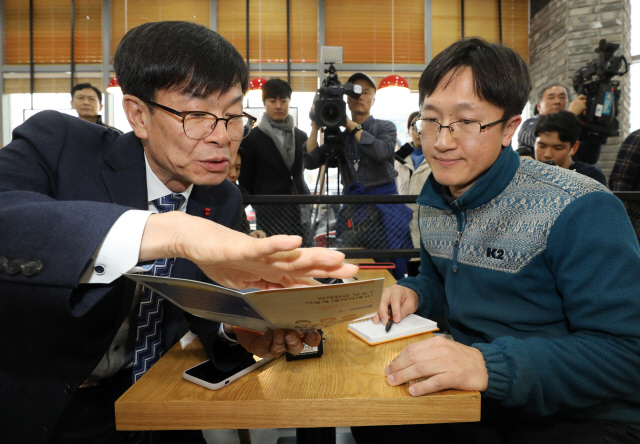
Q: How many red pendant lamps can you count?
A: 3